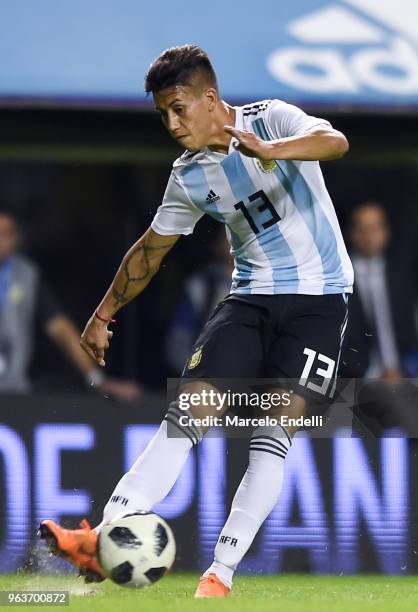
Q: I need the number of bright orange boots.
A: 2